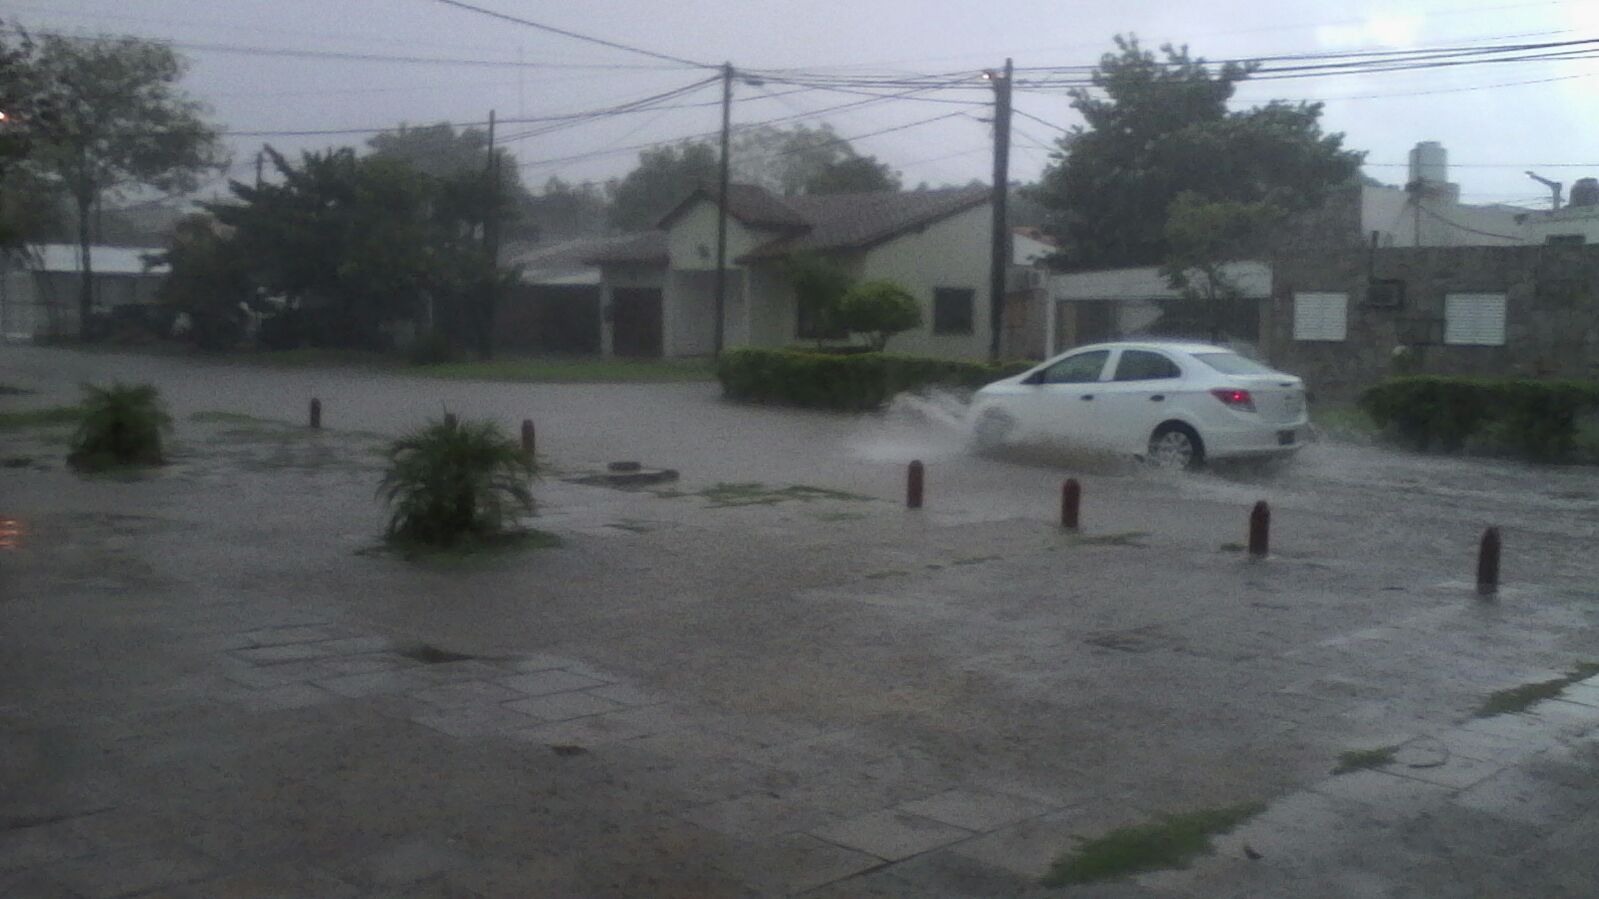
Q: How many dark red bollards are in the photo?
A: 7